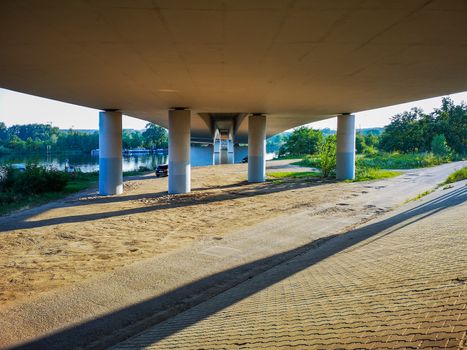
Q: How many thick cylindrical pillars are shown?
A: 4